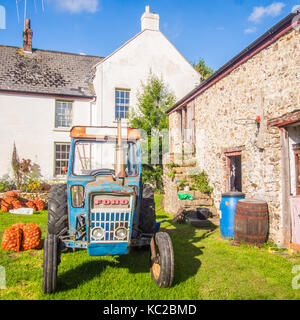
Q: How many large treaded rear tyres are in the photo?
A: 2